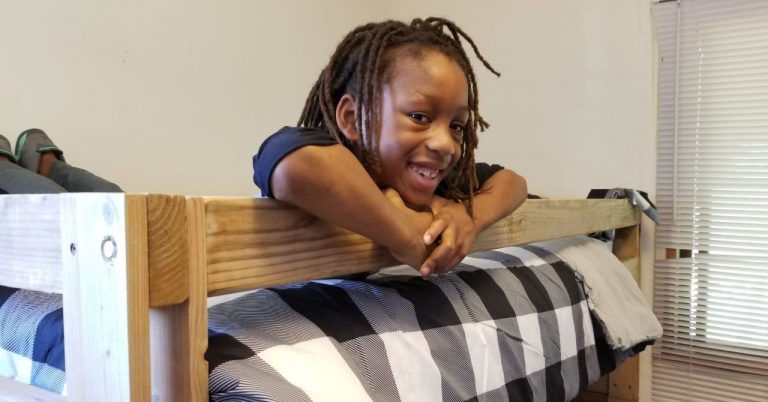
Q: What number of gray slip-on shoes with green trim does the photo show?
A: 2